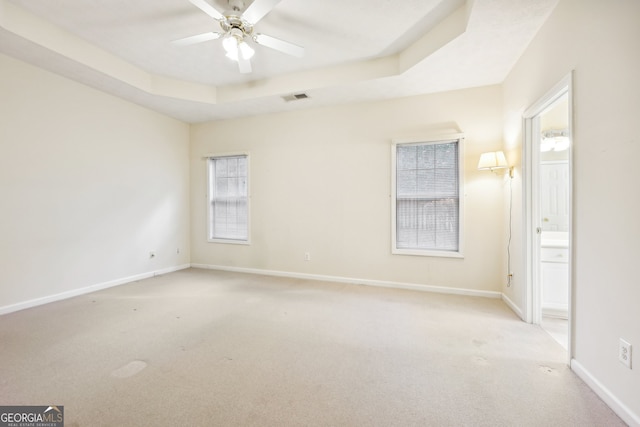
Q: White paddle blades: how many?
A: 5